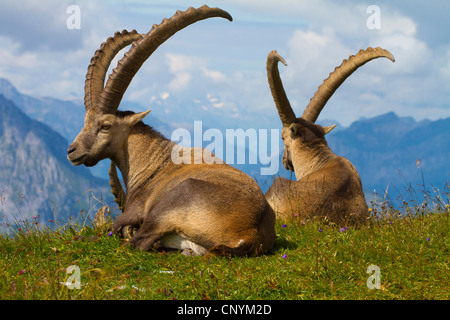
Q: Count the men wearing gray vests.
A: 0